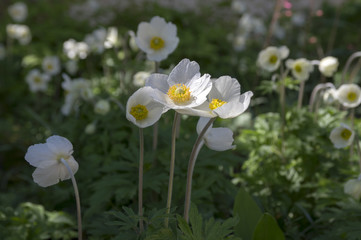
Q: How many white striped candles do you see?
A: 0